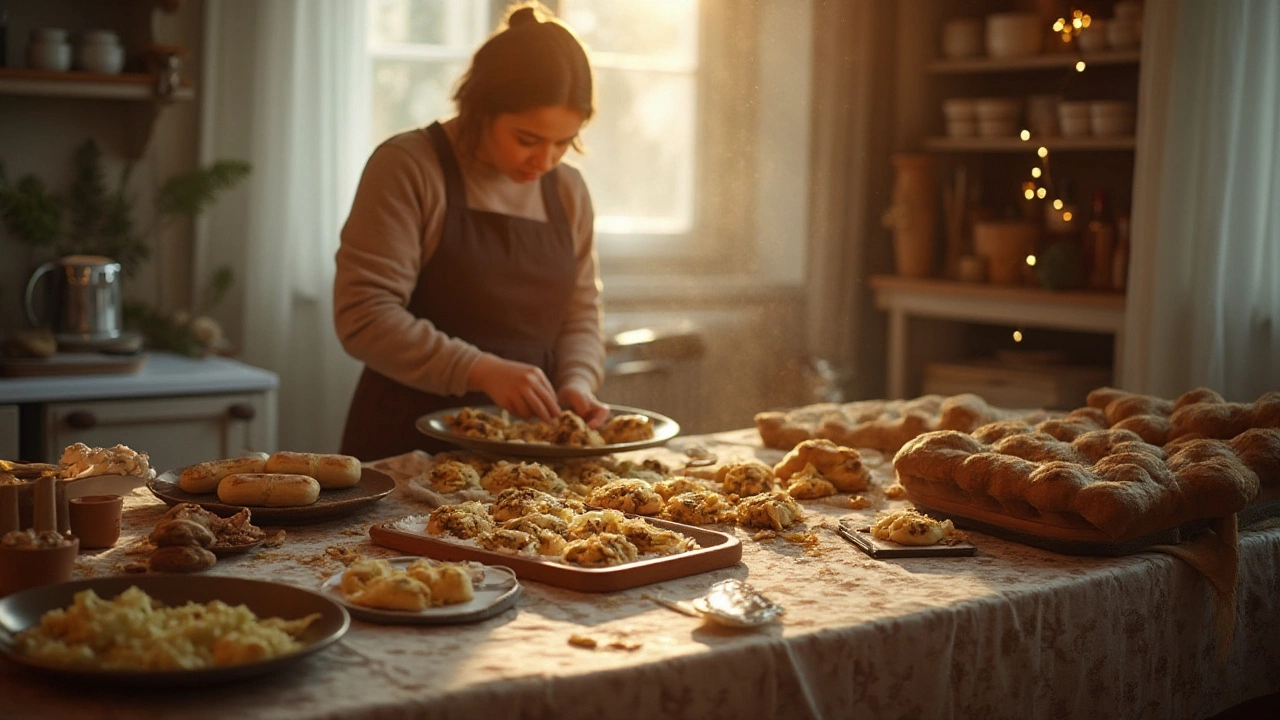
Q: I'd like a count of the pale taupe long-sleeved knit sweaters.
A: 1